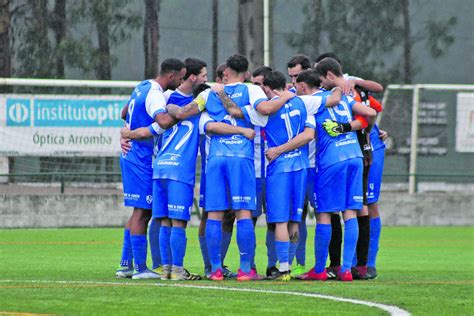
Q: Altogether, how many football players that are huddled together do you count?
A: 11